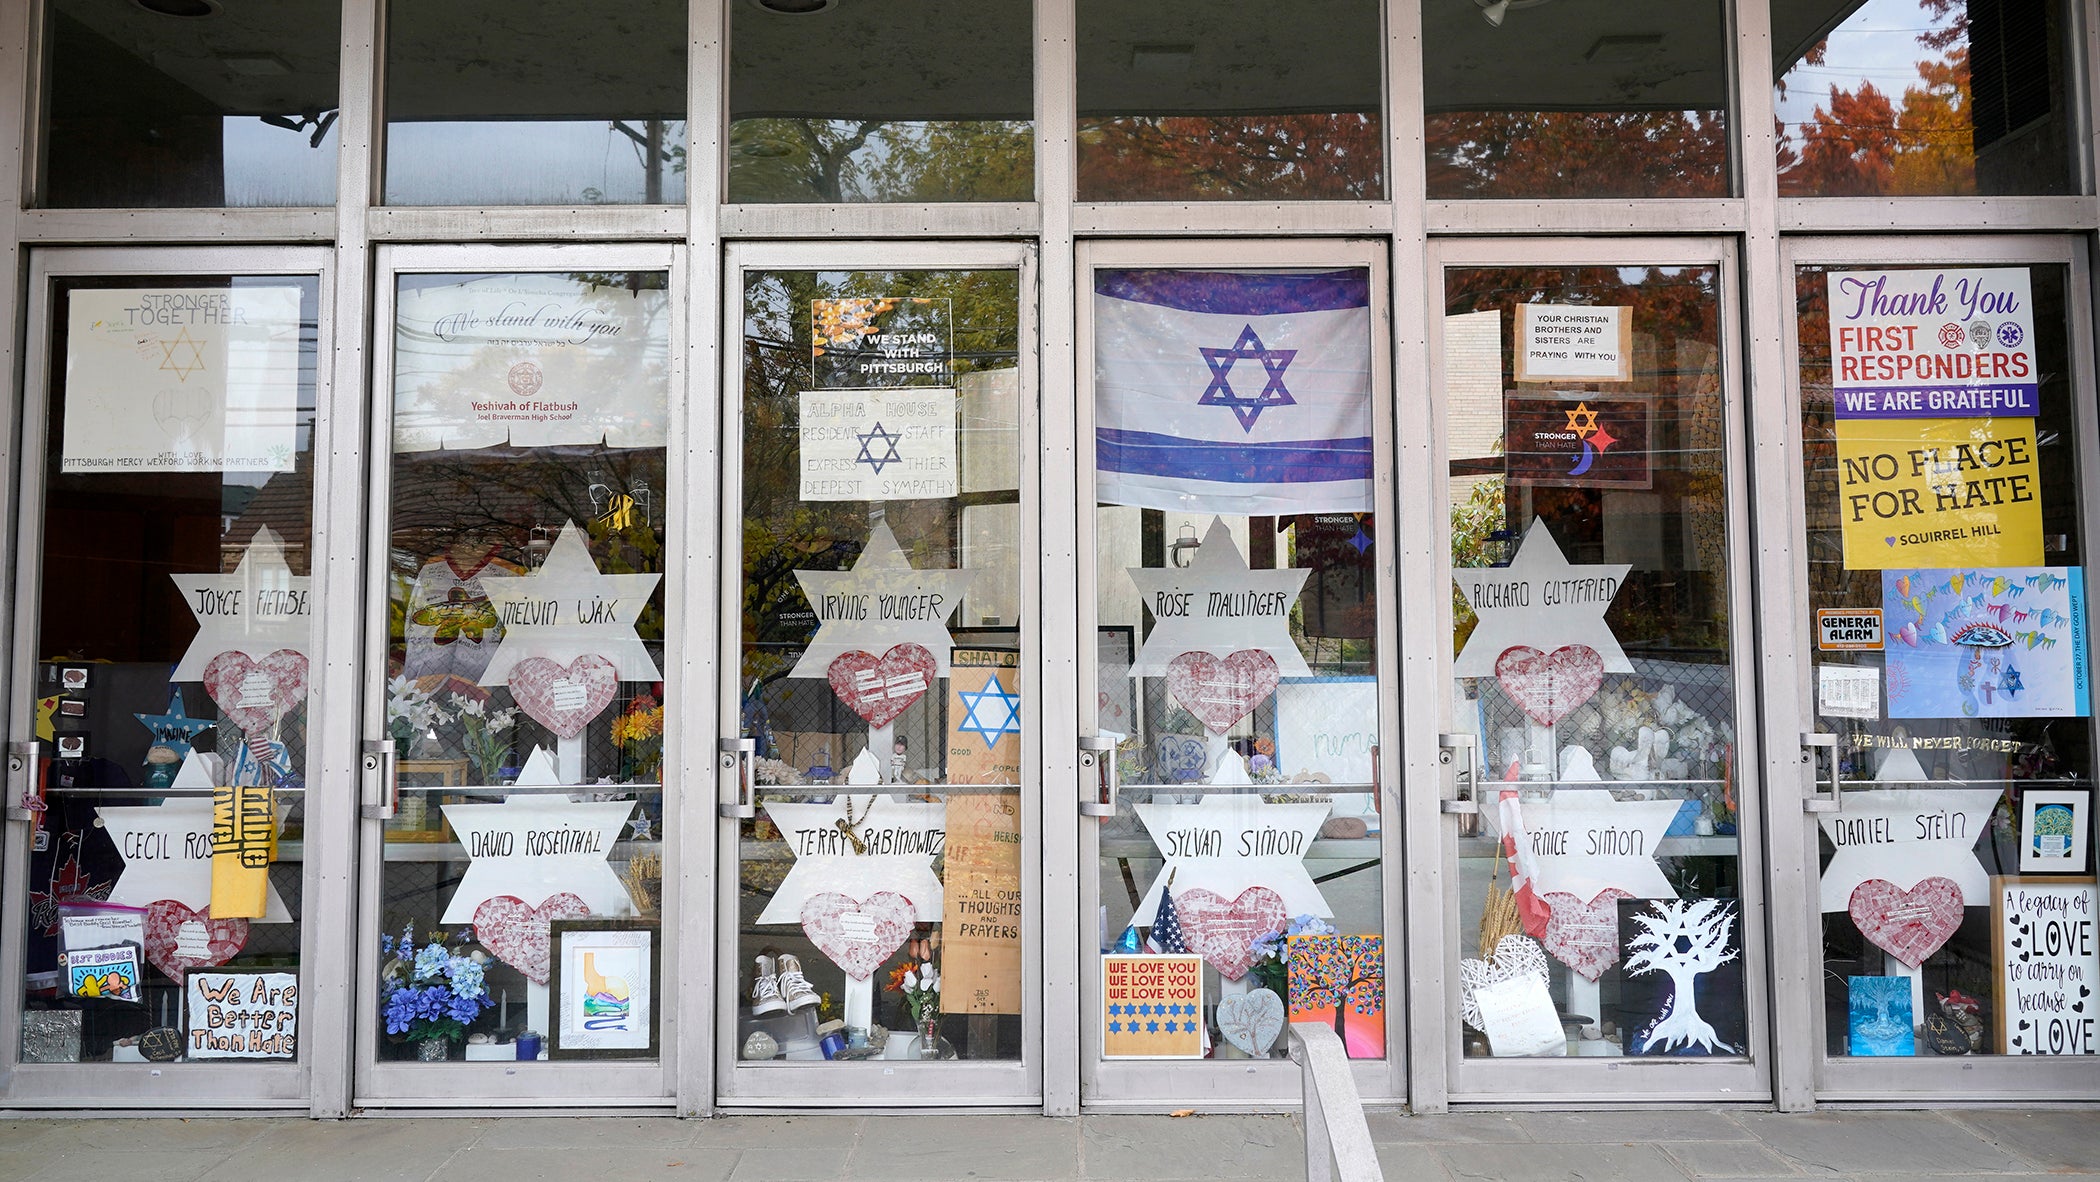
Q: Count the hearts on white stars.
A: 11